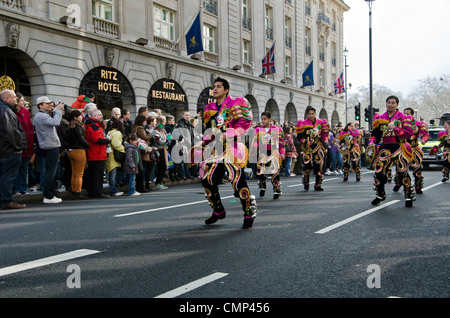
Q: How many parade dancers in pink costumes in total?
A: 7